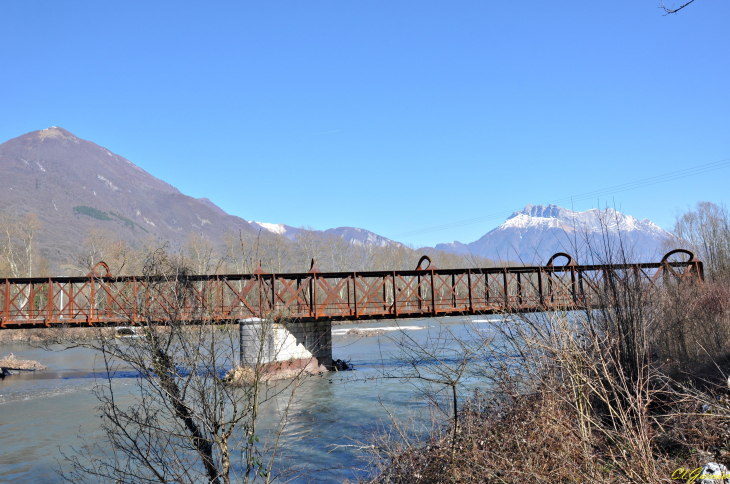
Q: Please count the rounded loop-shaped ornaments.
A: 4